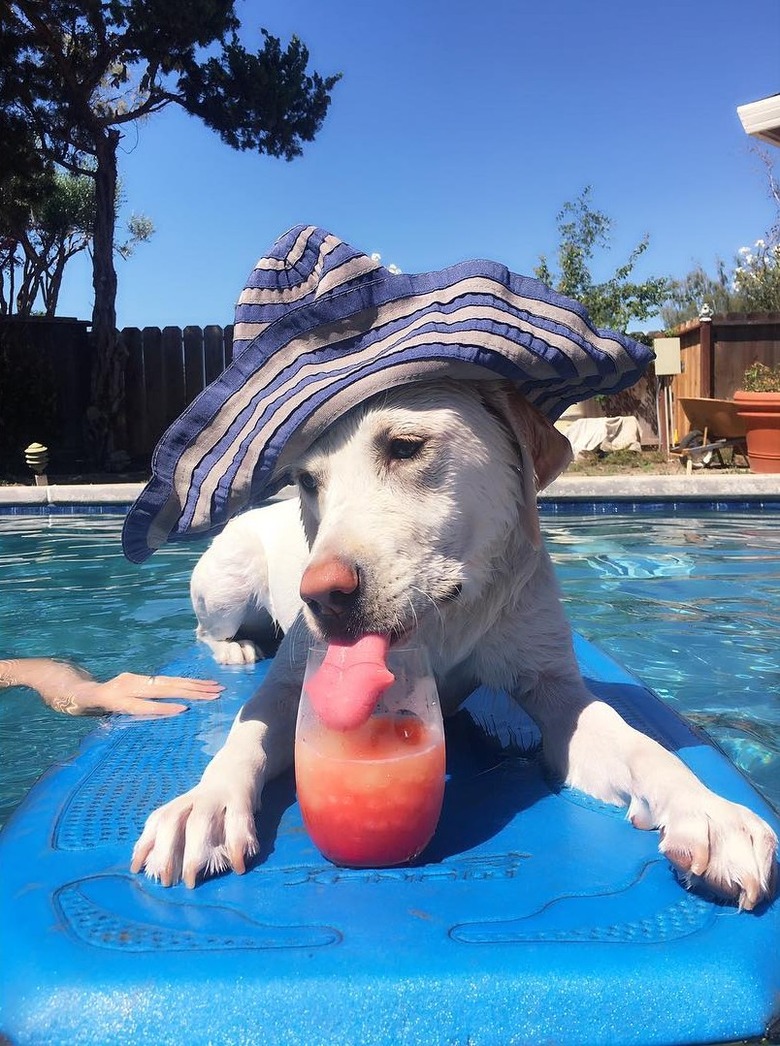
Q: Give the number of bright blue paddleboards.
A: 1